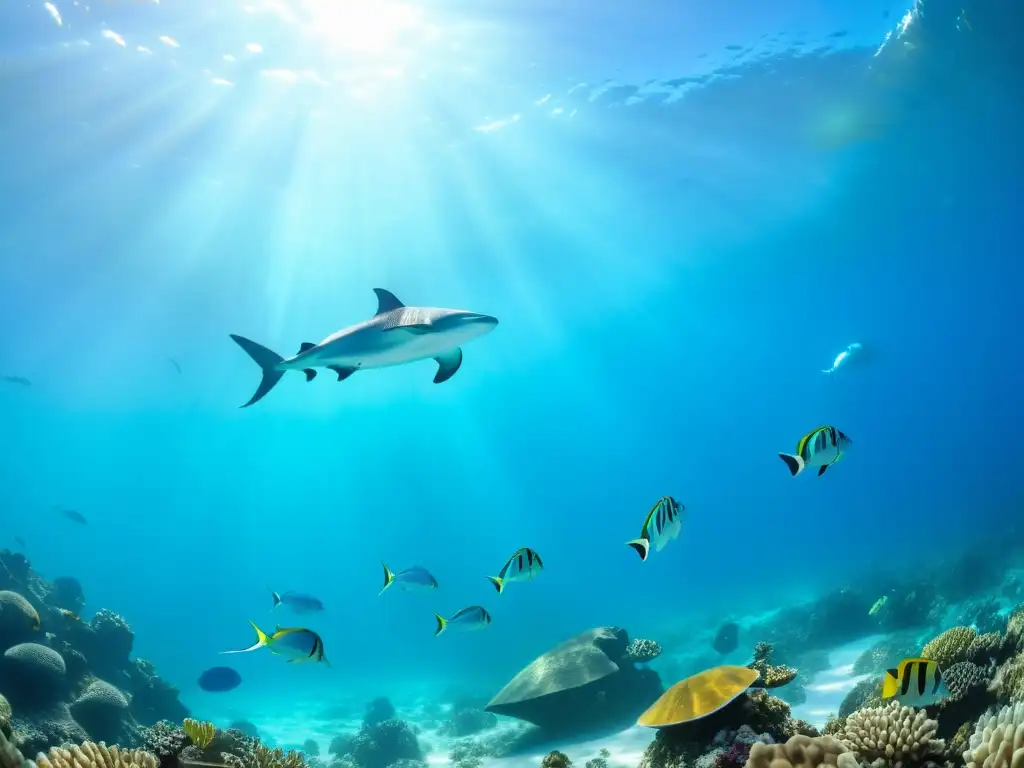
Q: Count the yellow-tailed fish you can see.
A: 5